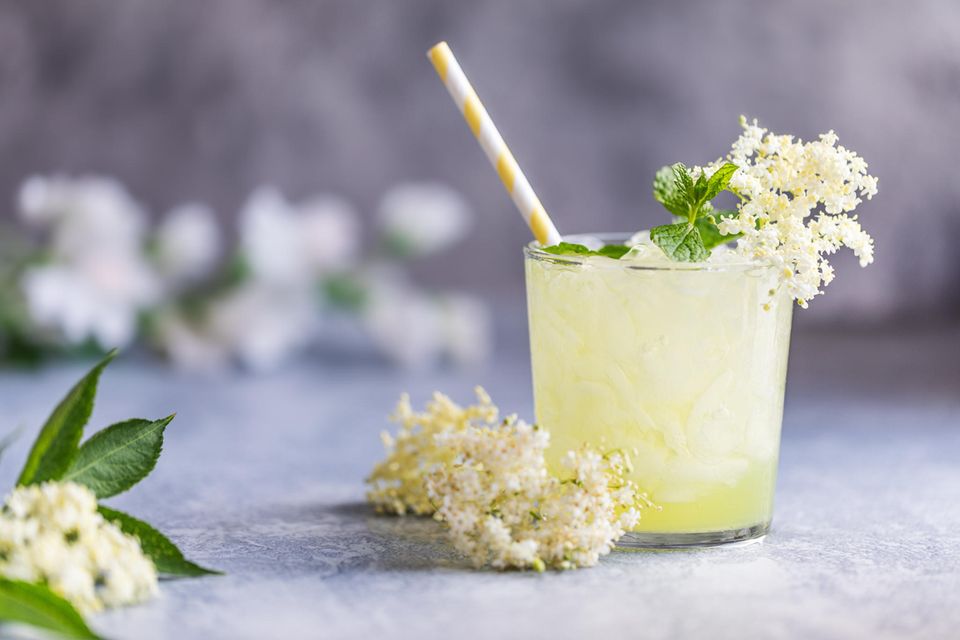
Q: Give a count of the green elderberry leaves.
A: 4